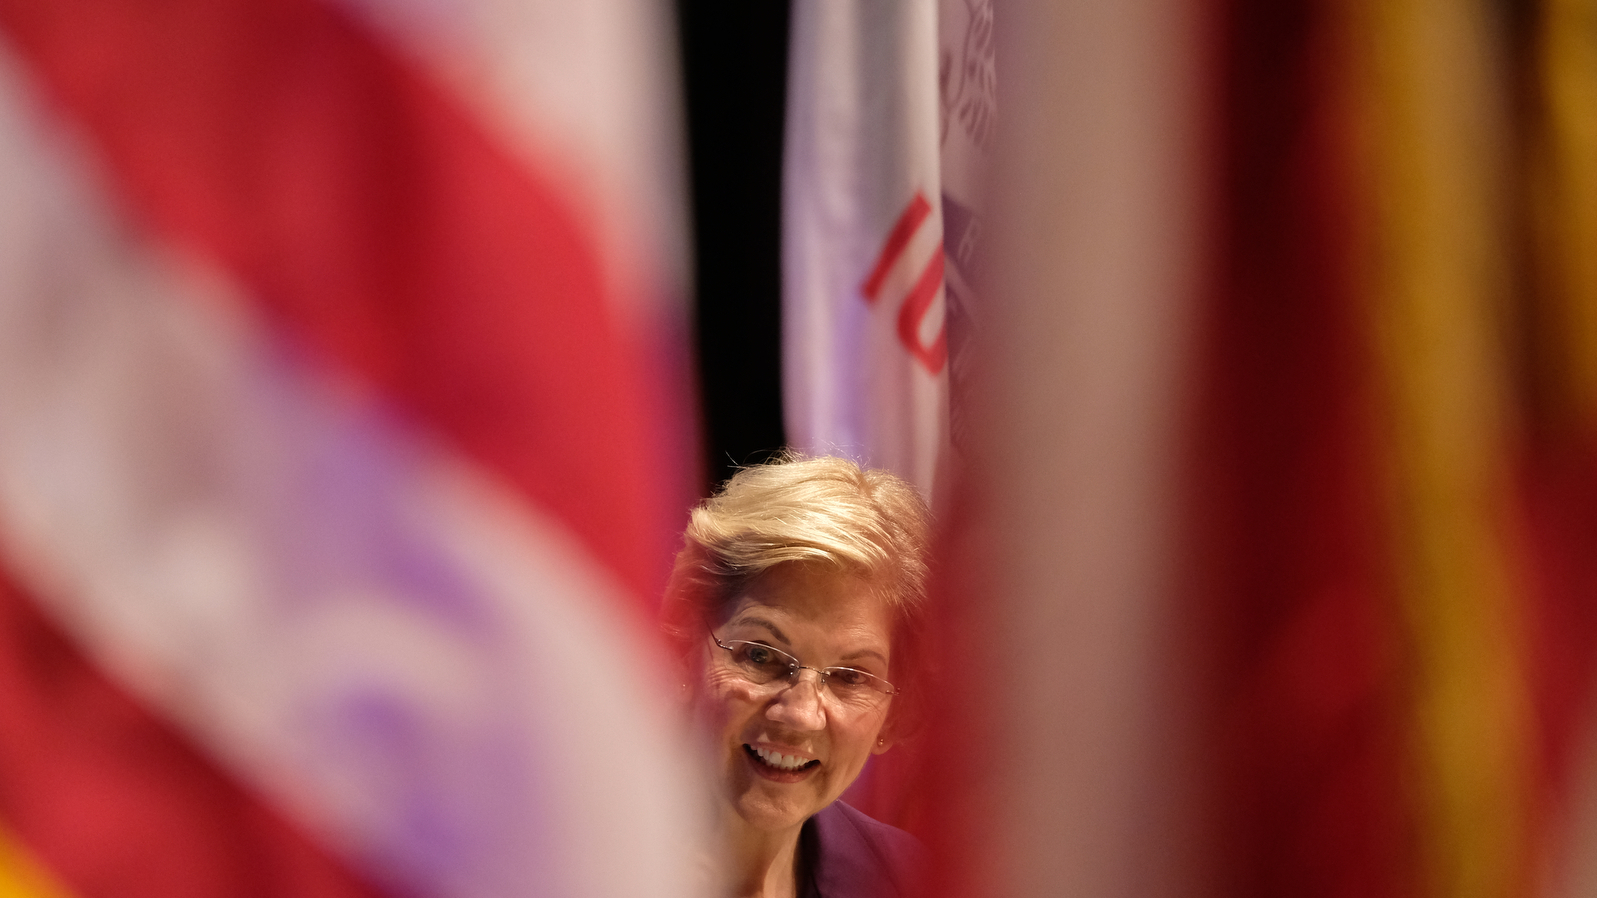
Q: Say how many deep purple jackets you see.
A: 1